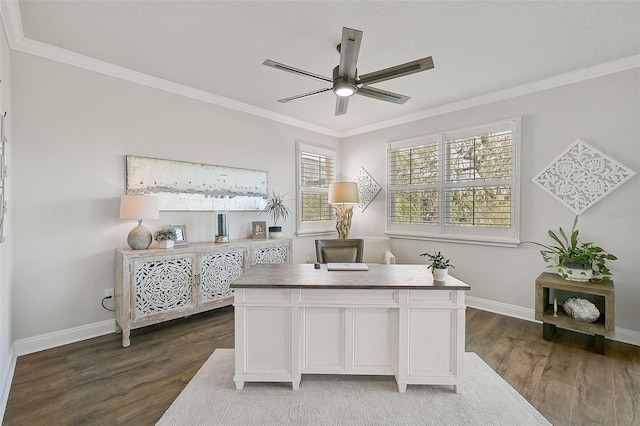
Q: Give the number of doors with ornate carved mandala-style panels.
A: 3